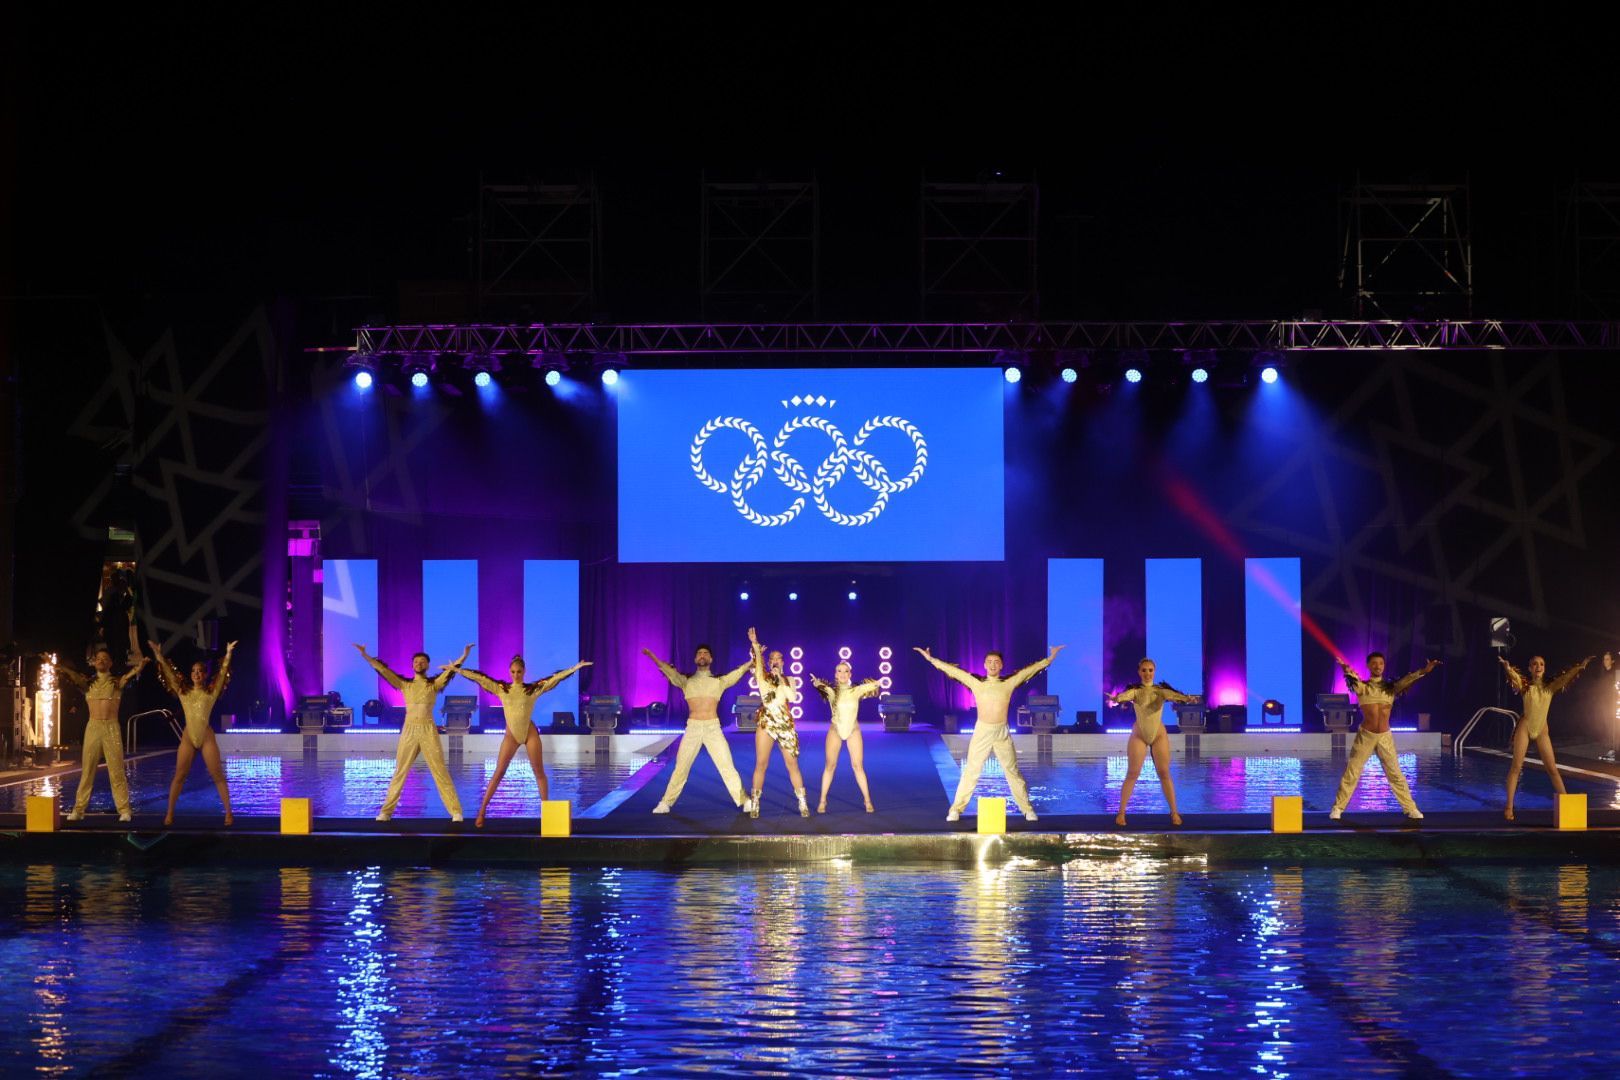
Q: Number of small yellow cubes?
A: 6